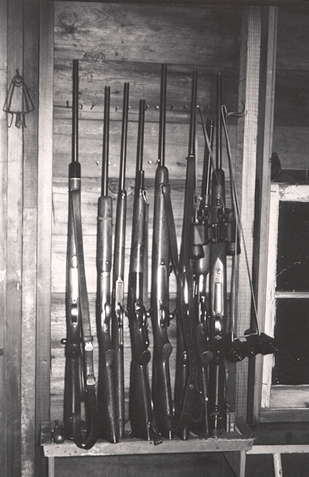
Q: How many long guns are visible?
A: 8